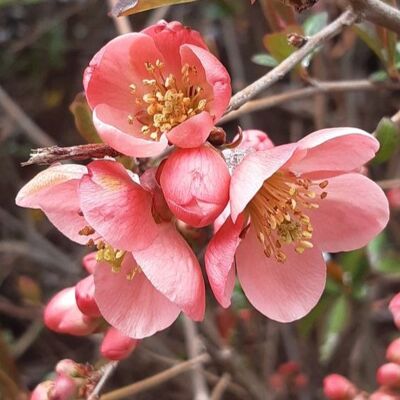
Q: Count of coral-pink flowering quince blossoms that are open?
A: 3